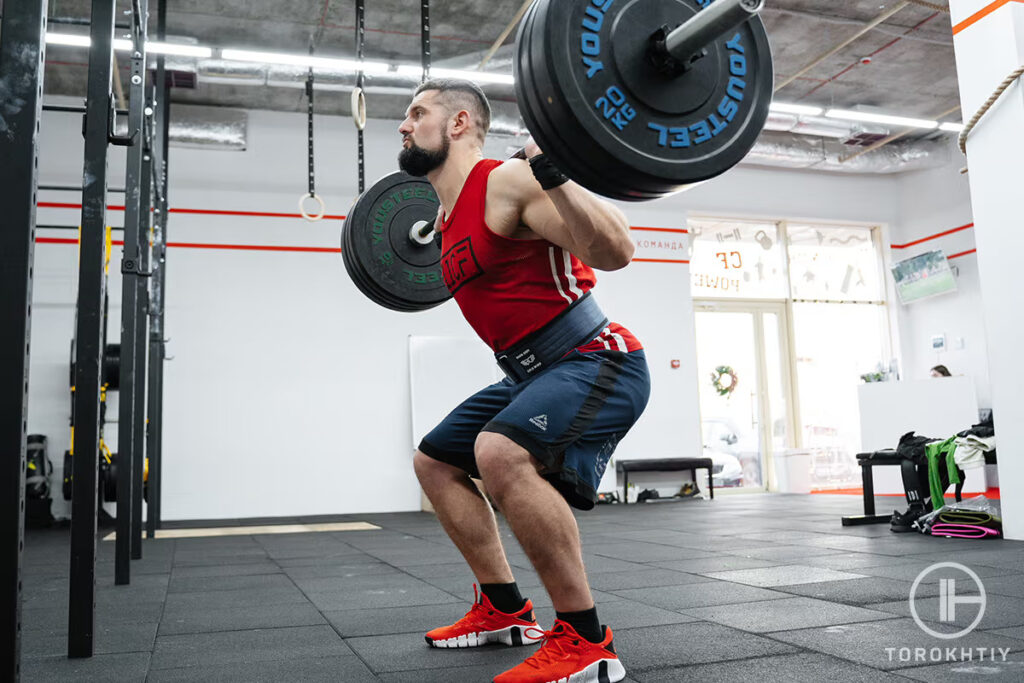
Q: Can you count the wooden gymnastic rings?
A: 2